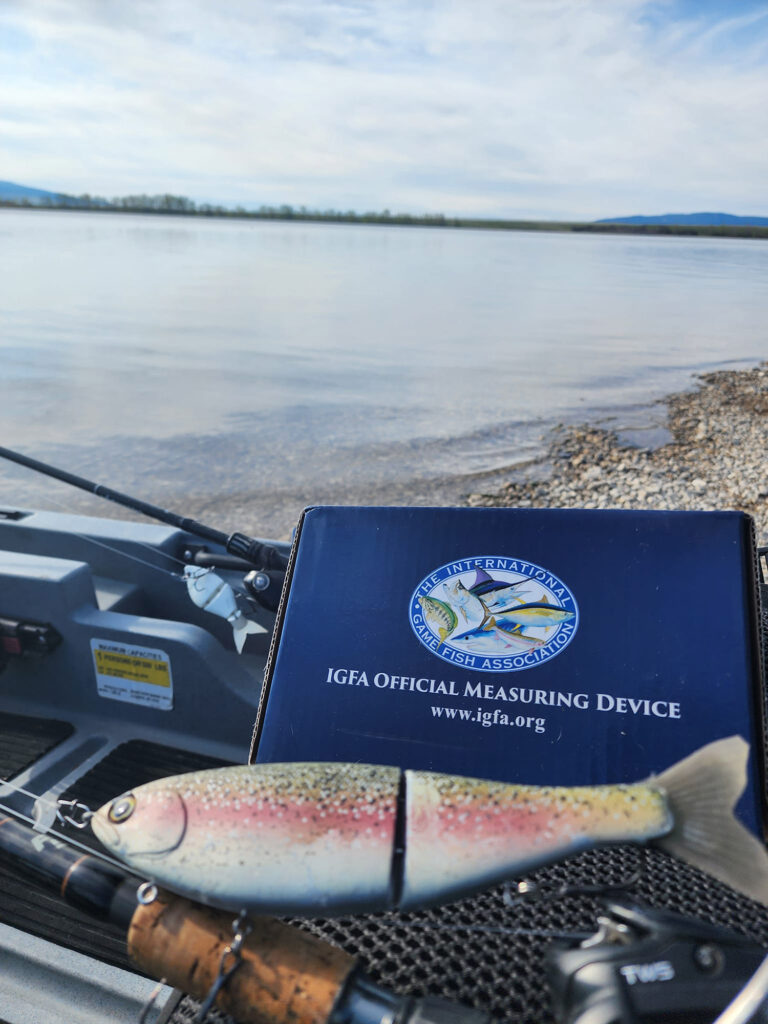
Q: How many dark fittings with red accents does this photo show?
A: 1